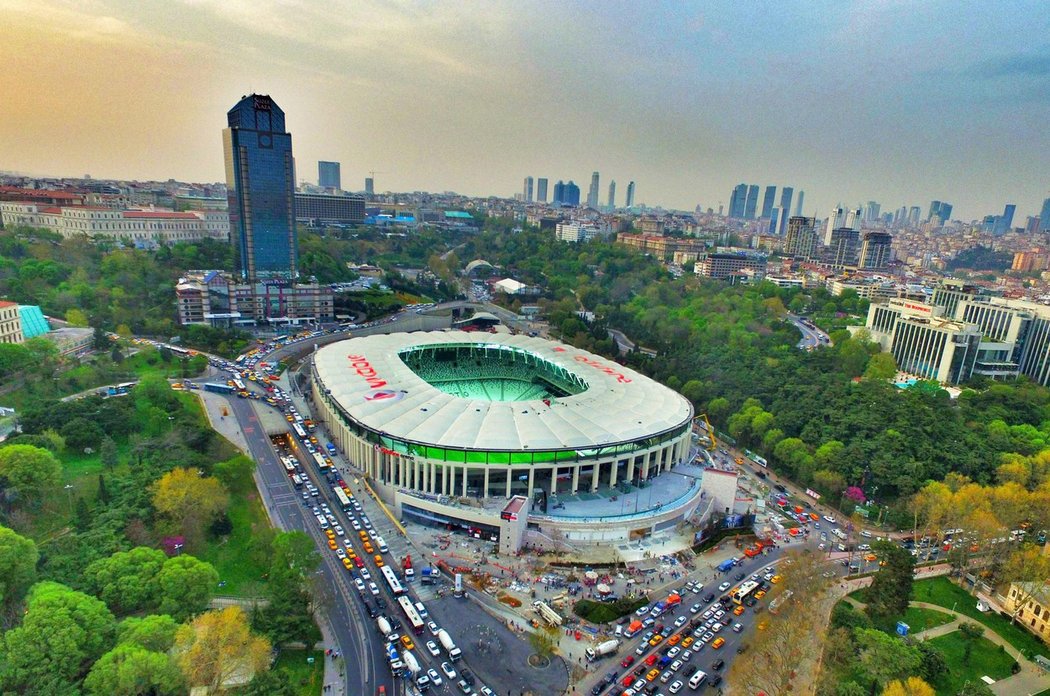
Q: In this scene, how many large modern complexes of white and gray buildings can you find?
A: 1